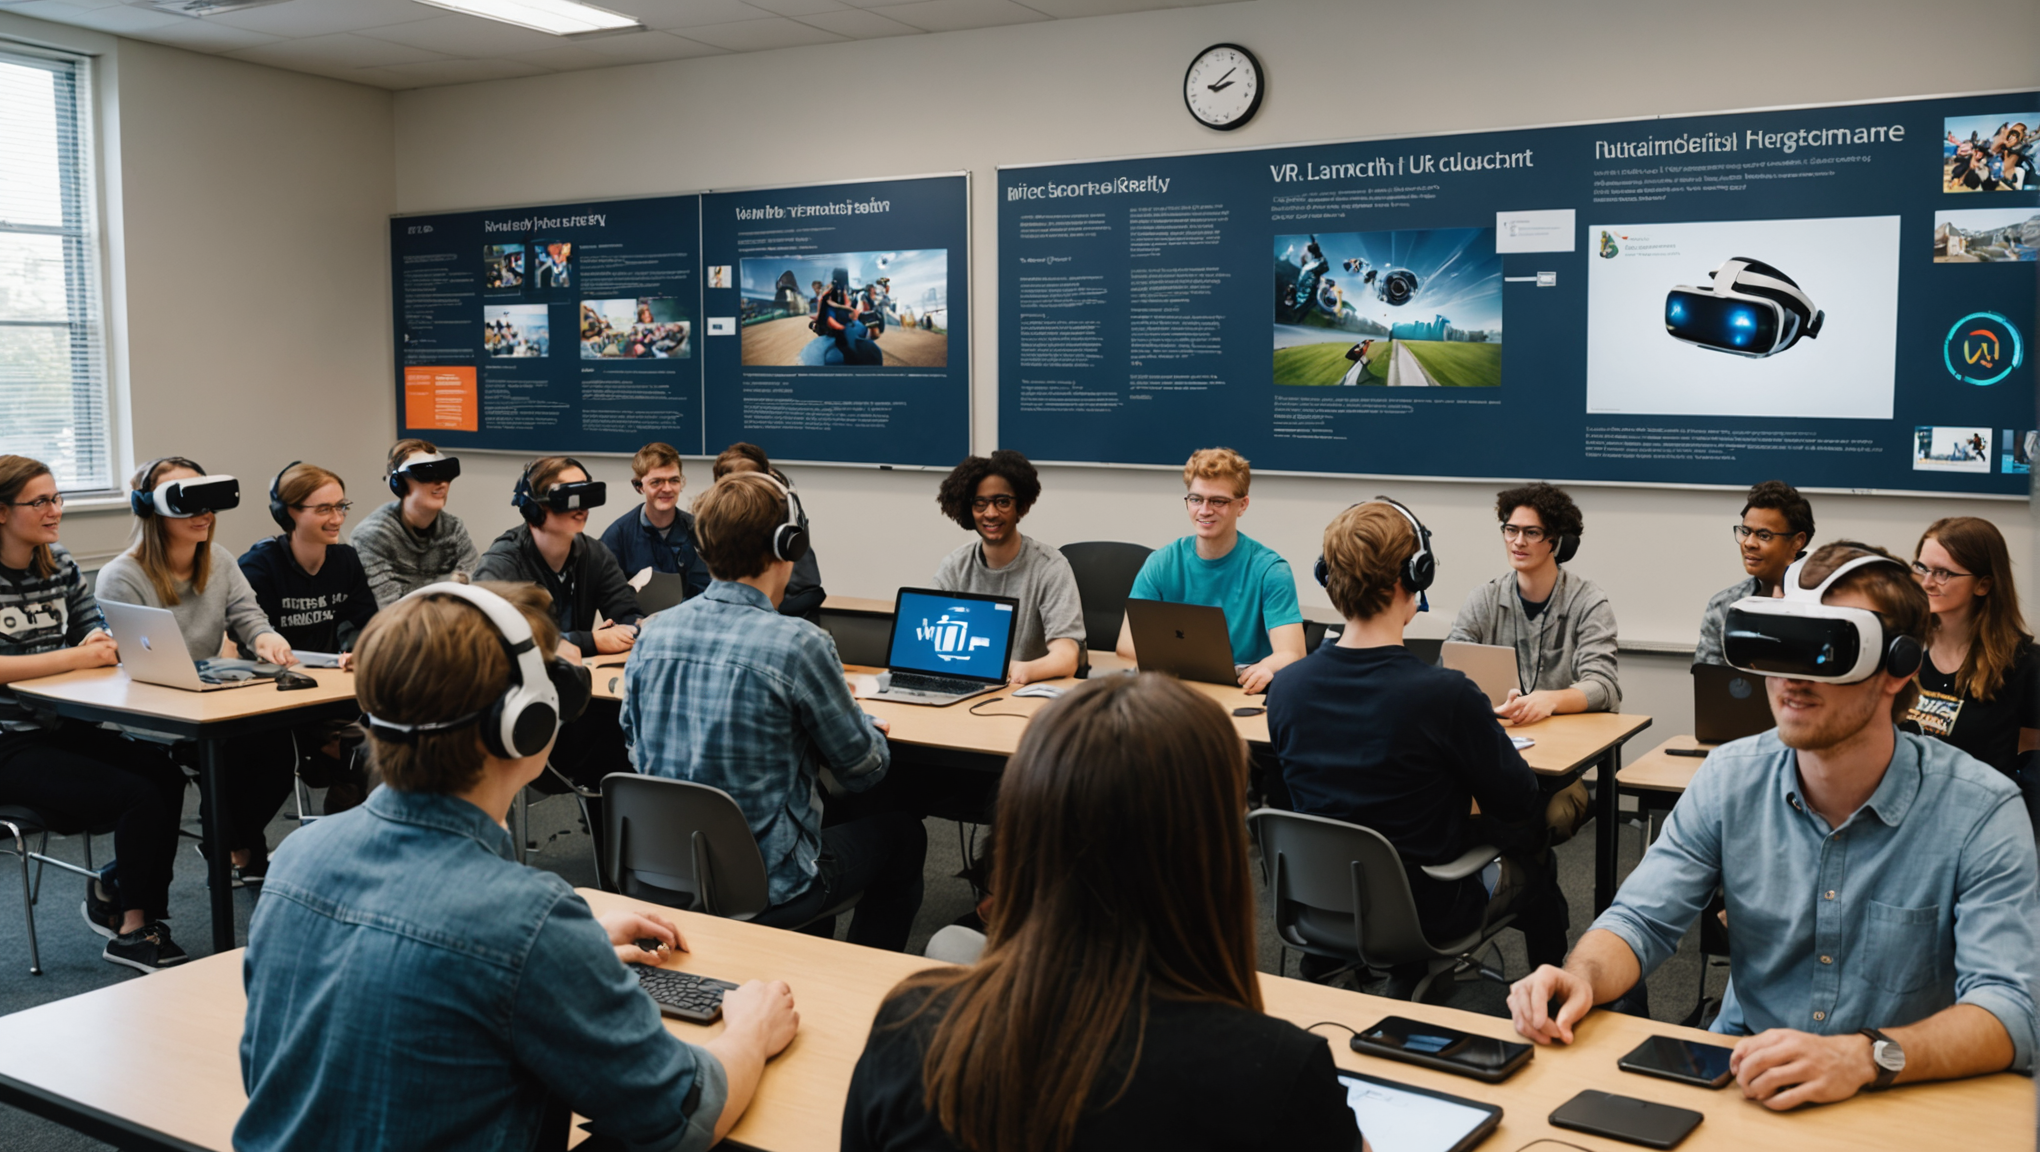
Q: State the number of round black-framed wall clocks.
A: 1